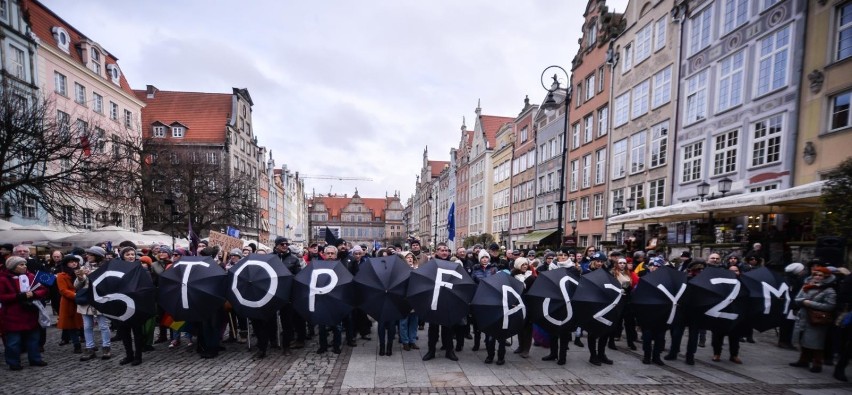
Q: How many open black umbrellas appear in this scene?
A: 12